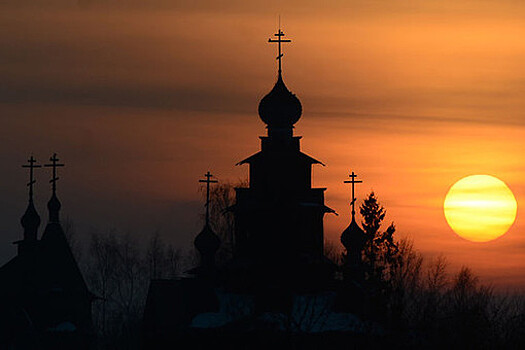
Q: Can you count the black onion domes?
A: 5